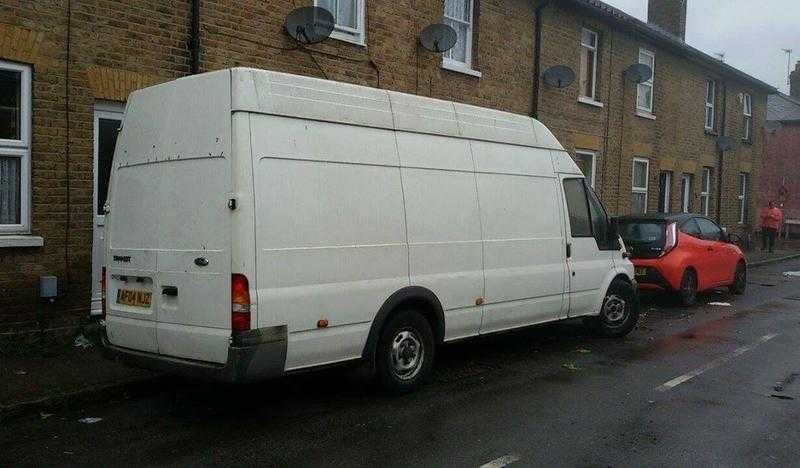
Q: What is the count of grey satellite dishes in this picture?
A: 5